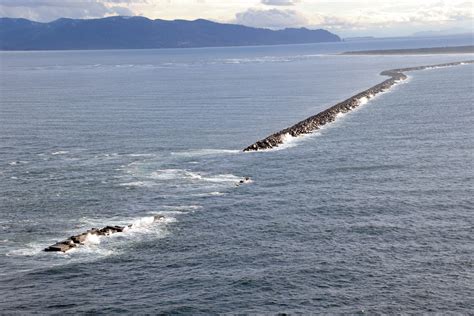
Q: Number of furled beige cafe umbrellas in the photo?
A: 0